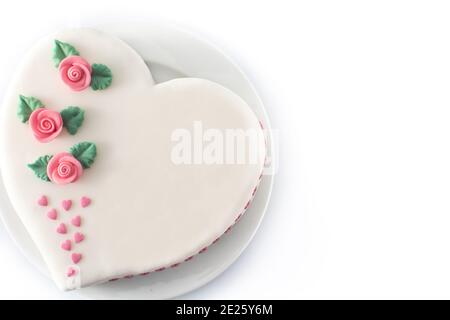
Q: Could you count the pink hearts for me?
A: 10